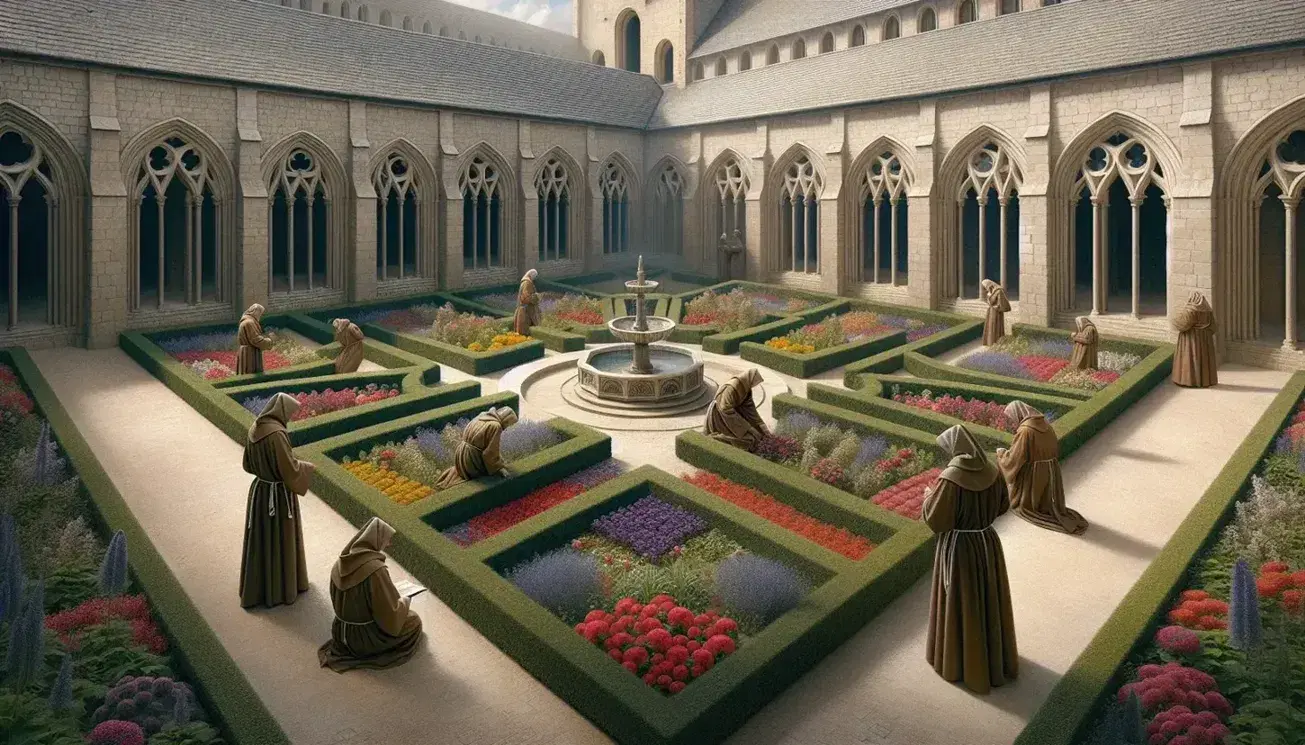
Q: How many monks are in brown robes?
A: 12